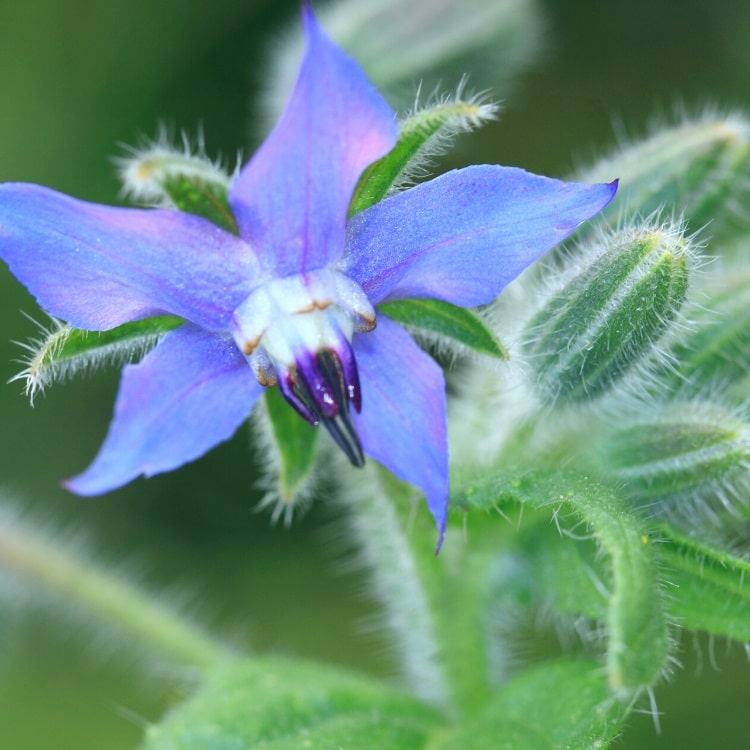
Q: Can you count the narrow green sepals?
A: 5